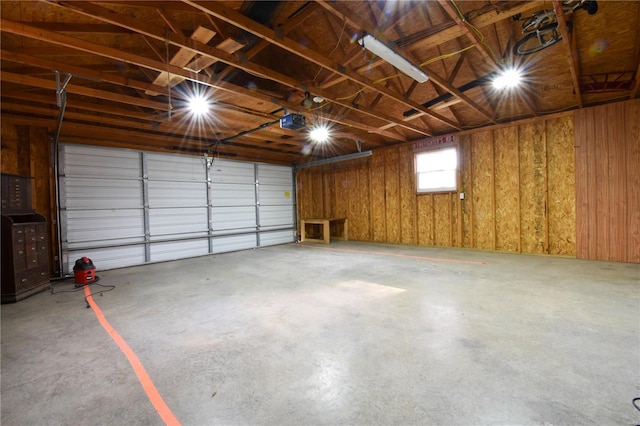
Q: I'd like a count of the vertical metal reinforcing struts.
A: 3